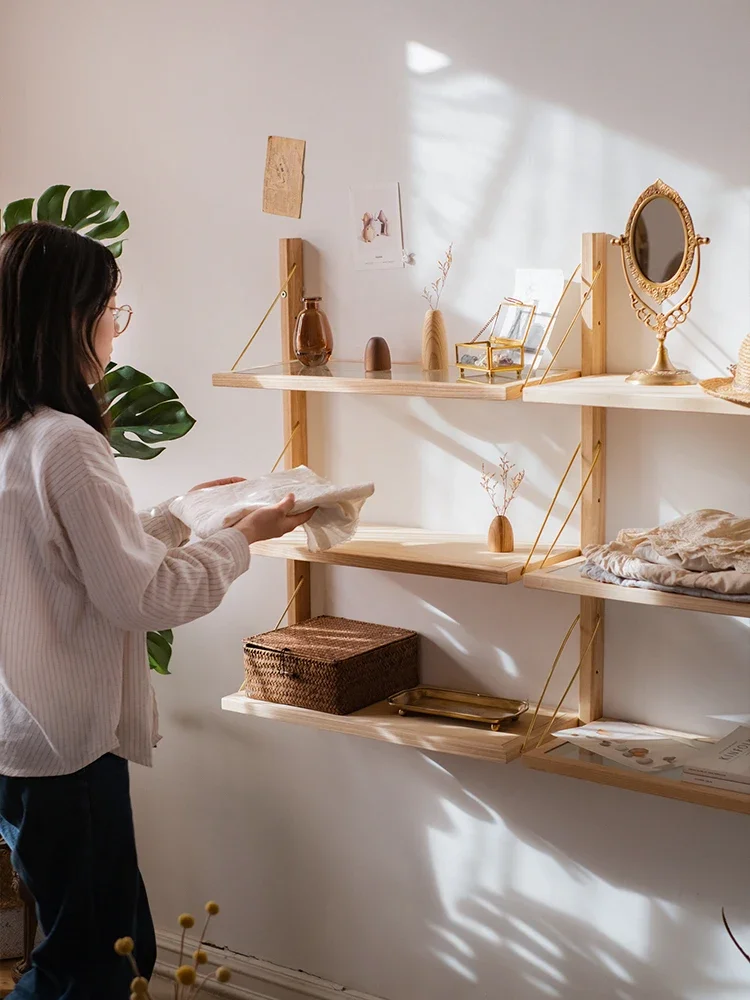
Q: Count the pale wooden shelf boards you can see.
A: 6